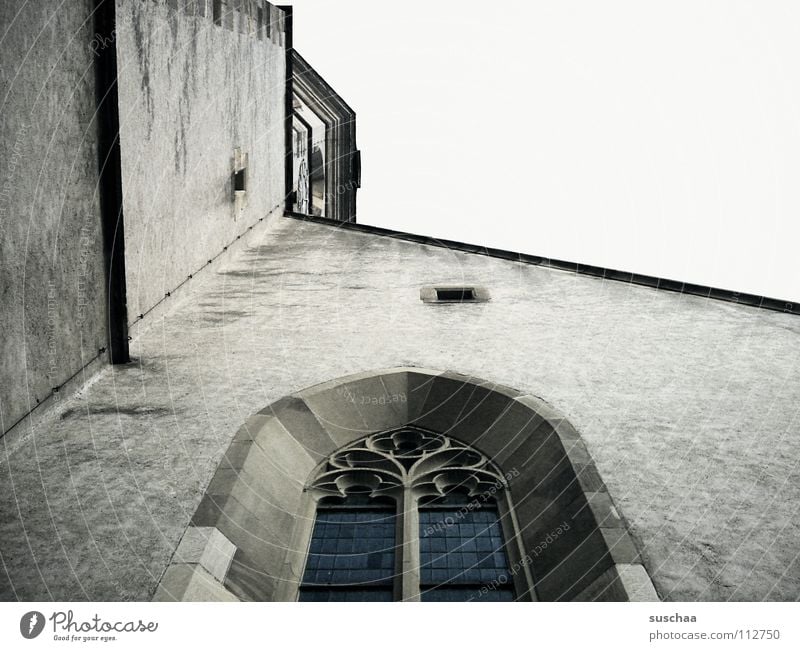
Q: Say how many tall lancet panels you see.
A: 2